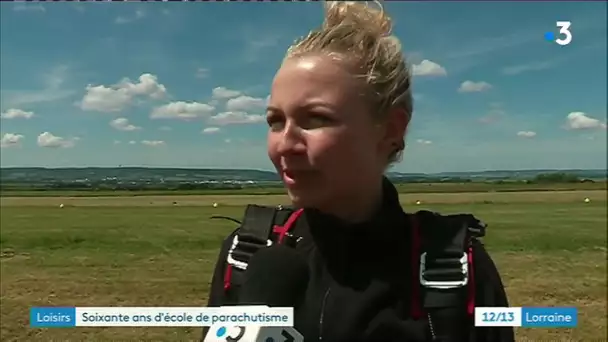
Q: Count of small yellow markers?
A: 4